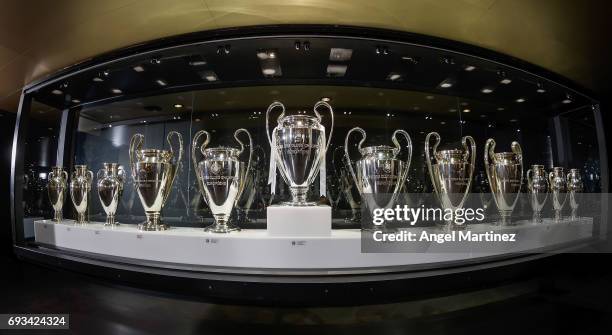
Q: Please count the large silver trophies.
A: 6